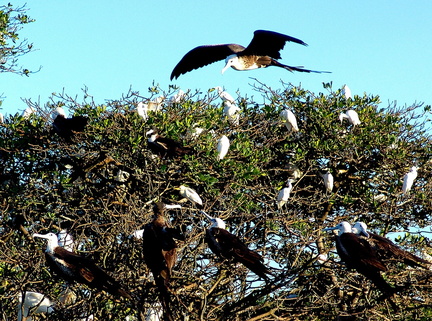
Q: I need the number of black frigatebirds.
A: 8